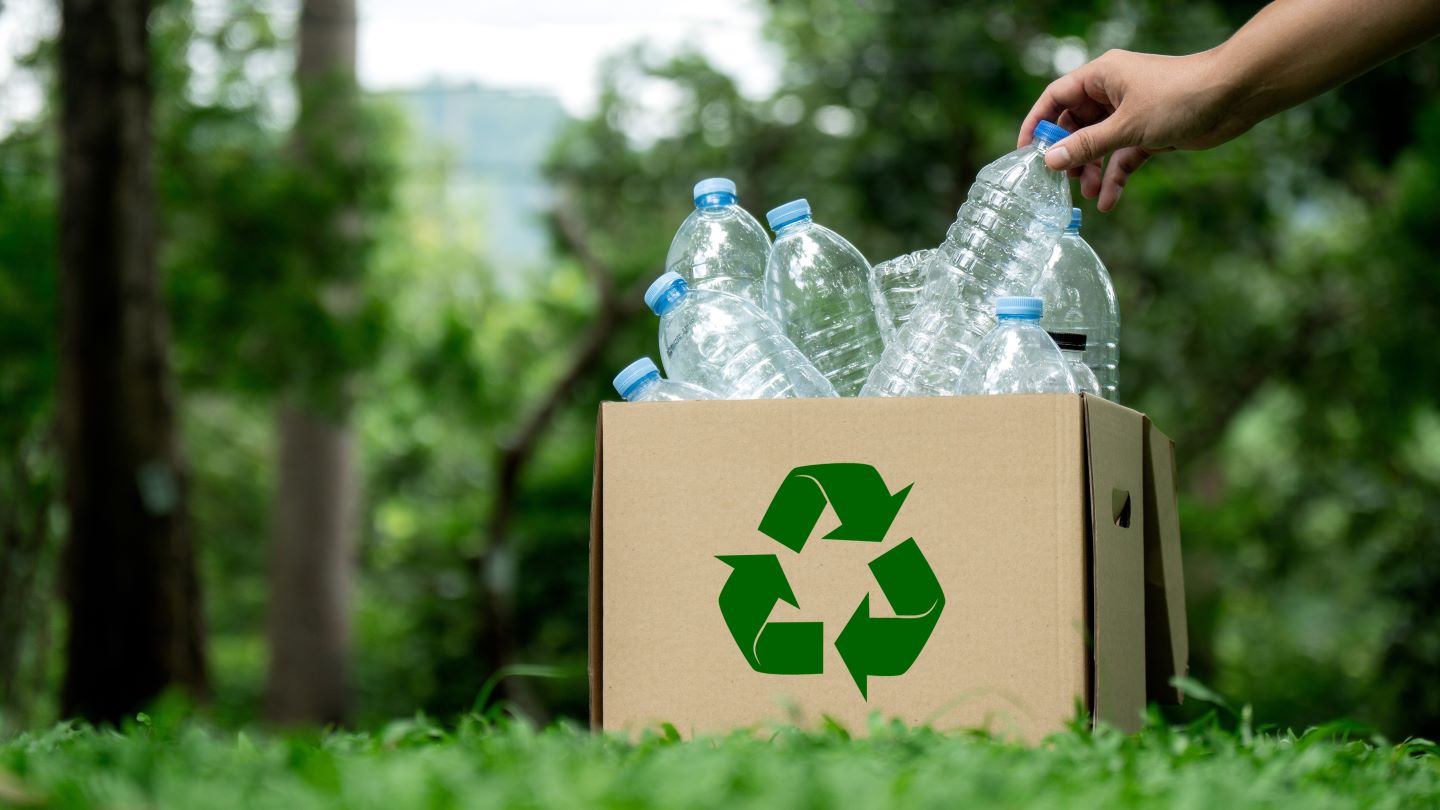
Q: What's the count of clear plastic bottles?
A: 9